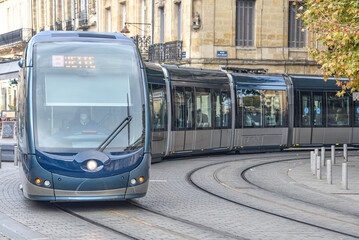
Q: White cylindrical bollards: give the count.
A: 9